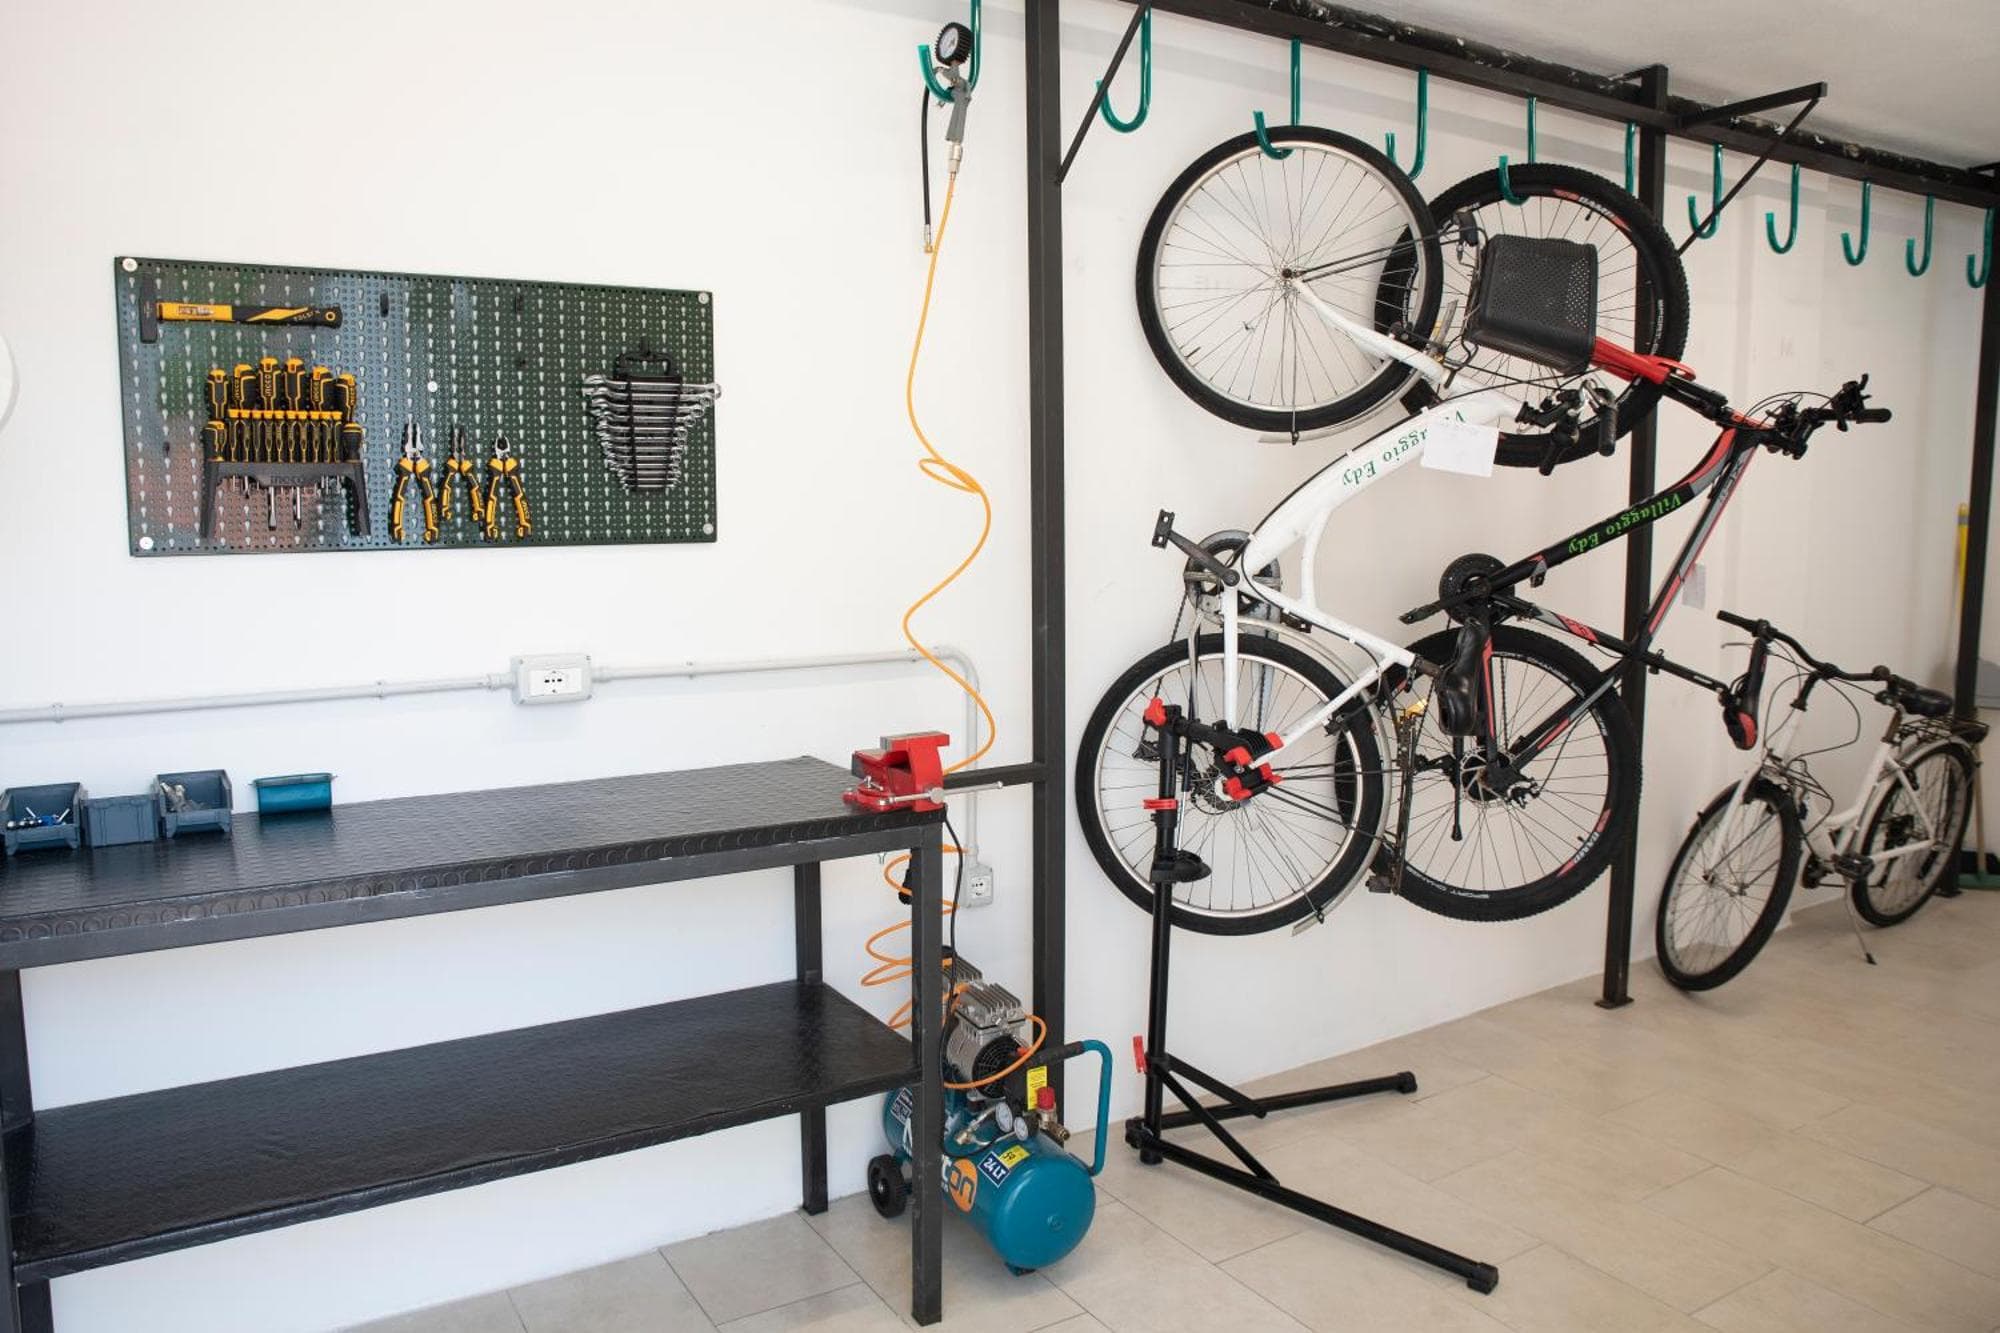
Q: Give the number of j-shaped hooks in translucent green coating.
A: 11